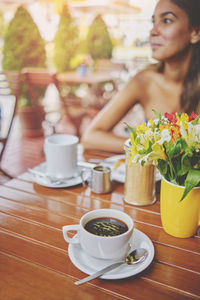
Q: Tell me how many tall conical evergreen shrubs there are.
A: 3